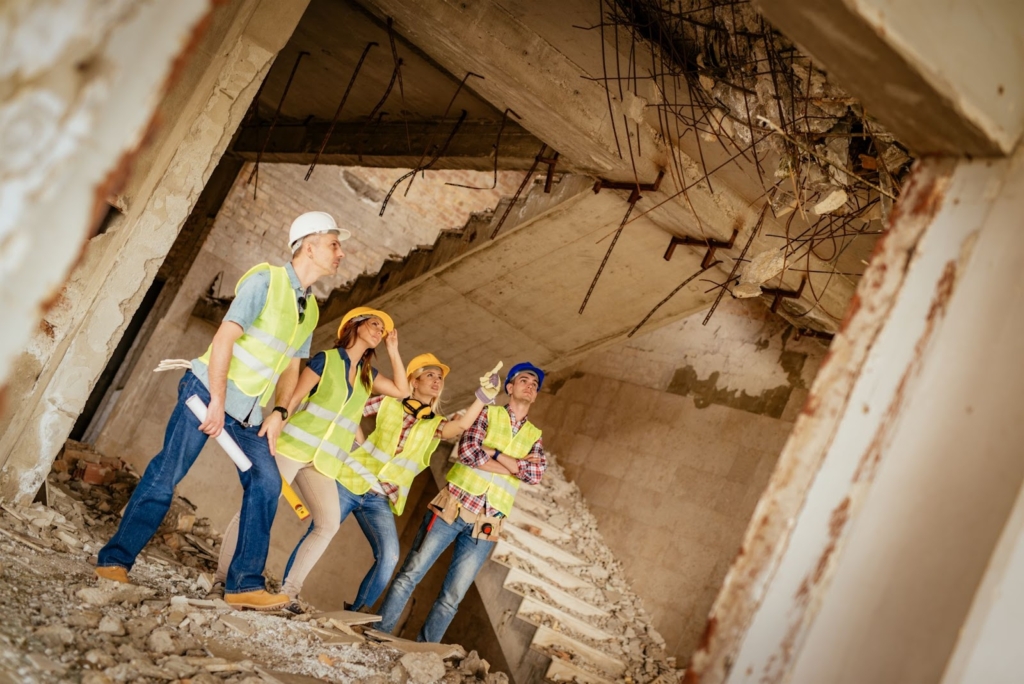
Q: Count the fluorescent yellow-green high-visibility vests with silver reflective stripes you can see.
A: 4